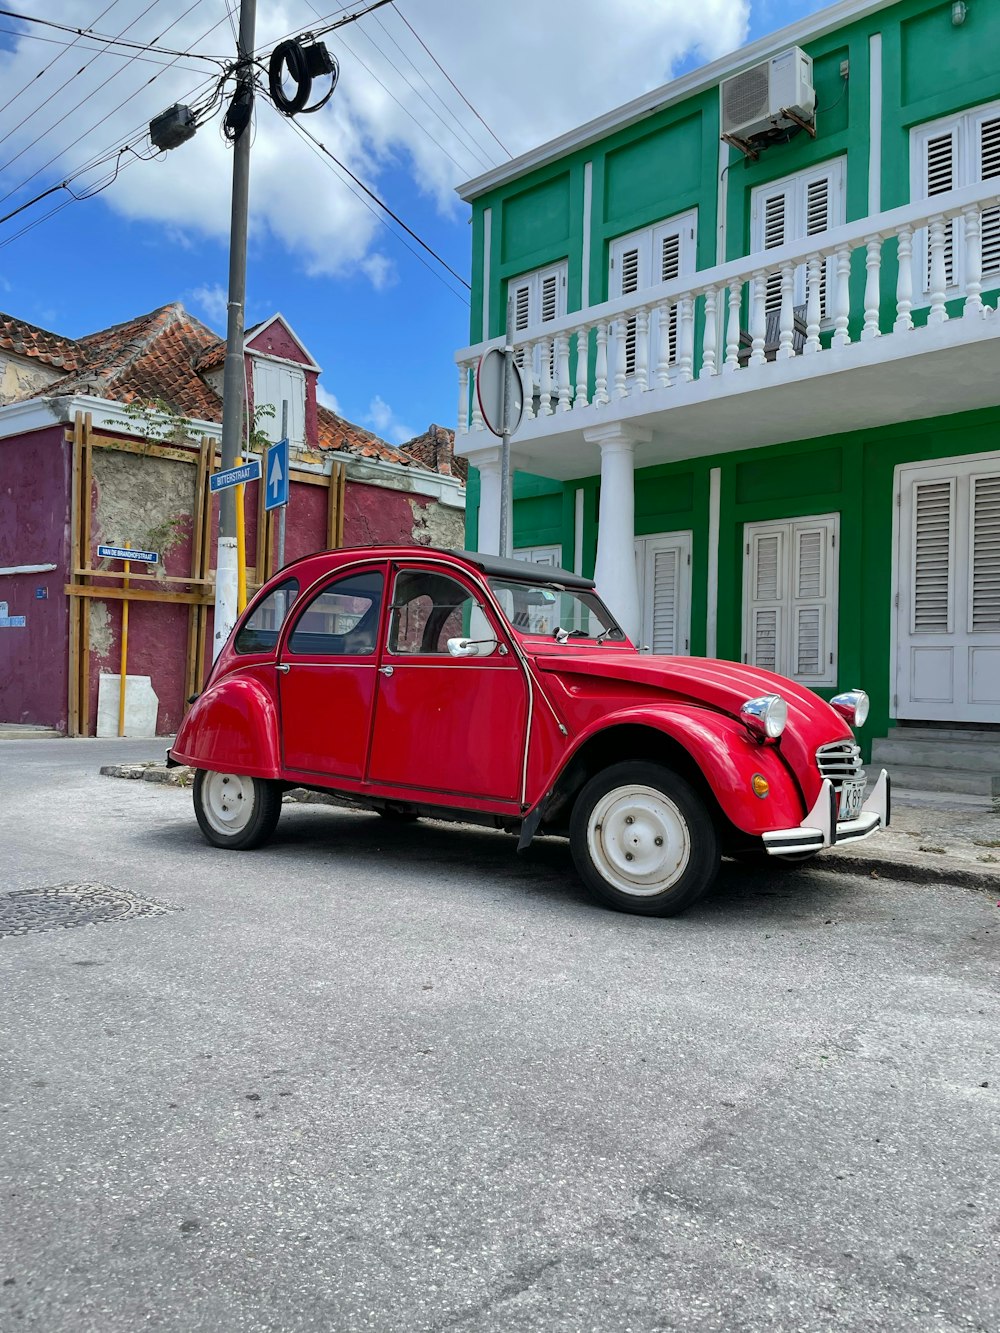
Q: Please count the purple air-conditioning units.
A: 0